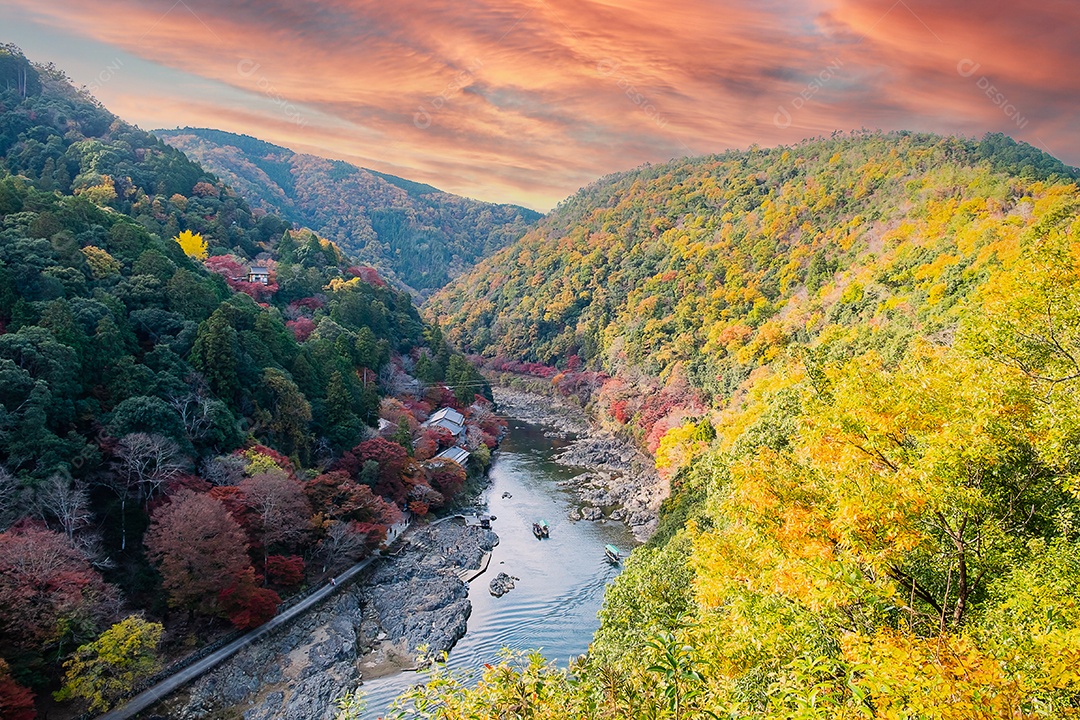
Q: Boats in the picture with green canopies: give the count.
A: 2